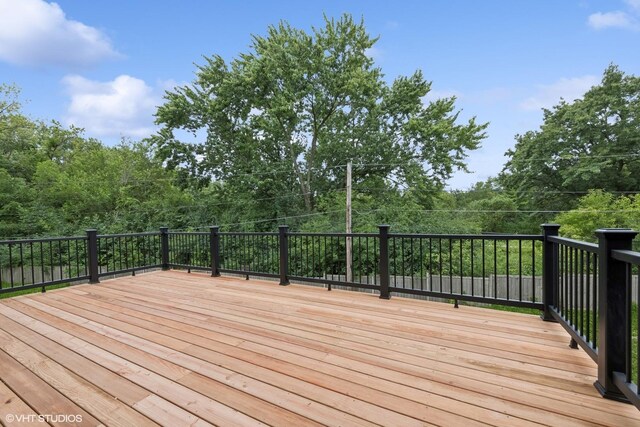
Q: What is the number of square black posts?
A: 7